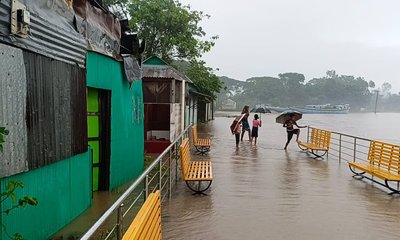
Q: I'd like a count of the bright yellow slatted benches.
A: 5